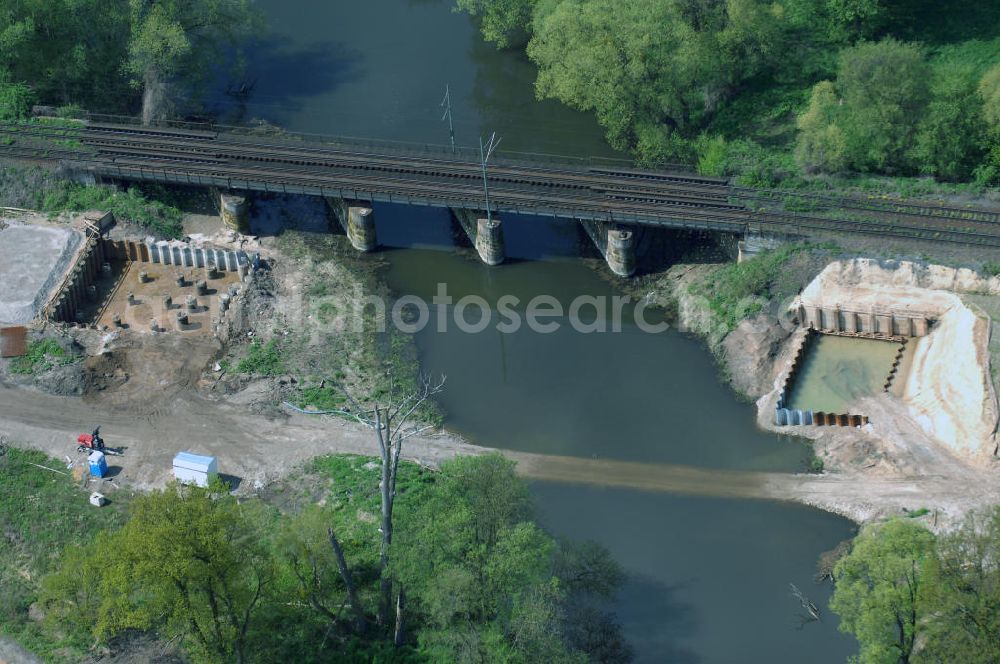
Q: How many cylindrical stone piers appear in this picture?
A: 4